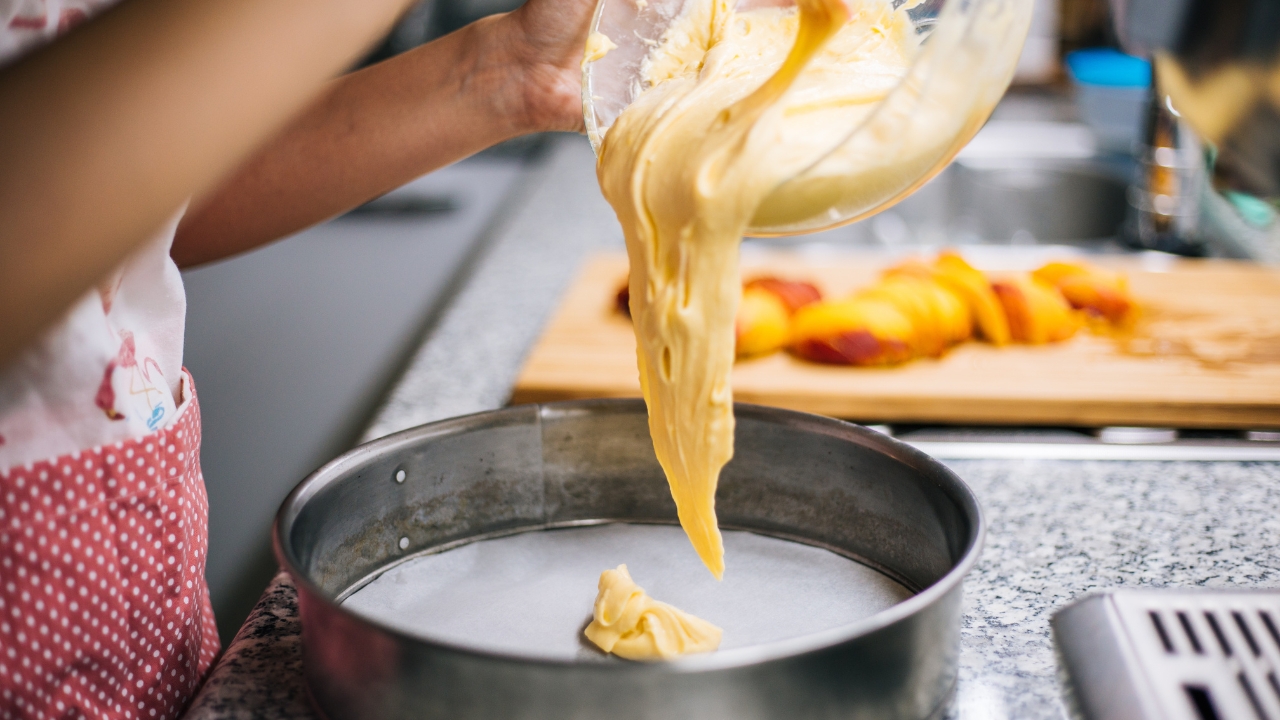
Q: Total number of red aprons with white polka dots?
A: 1